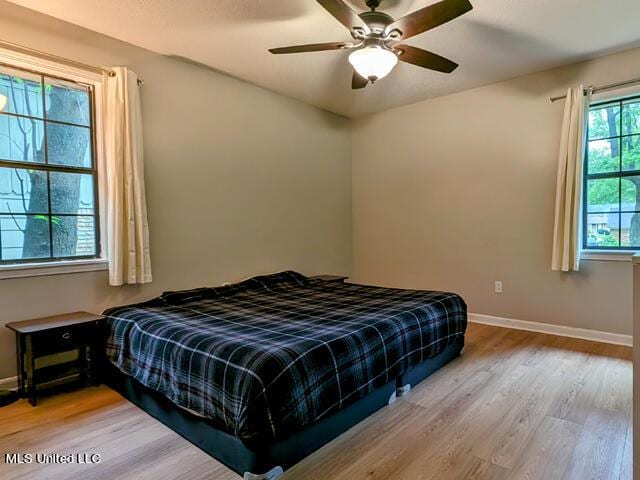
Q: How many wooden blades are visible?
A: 5